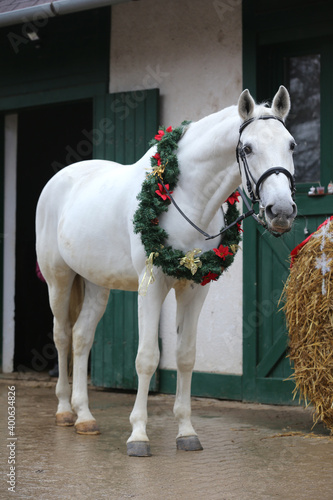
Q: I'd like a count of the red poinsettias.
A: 7